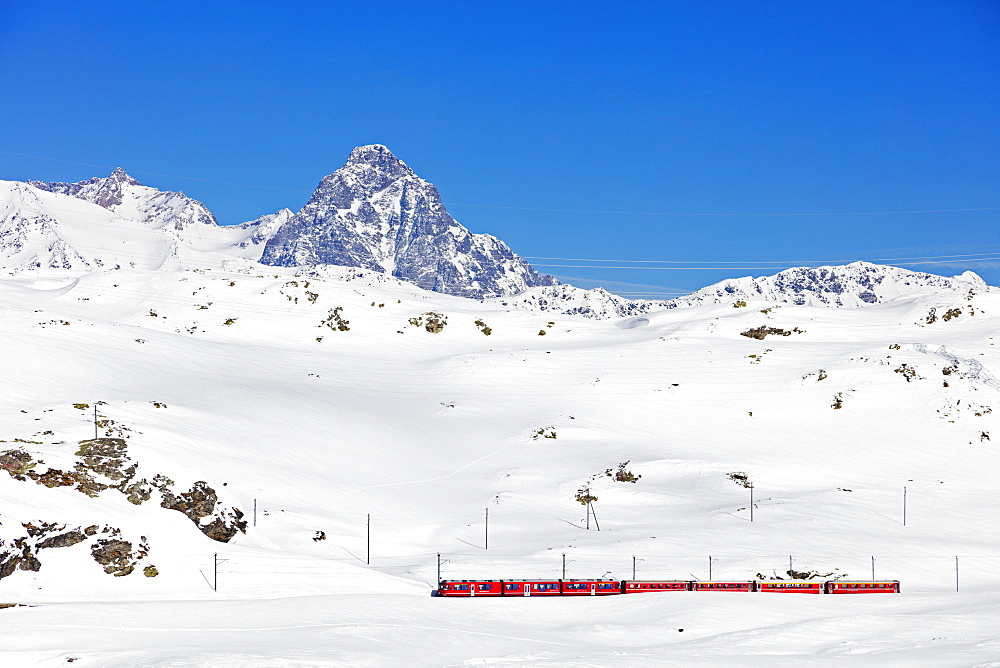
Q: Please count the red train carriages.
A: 7